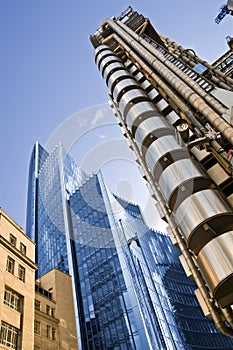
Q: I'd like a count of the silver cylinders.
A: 13